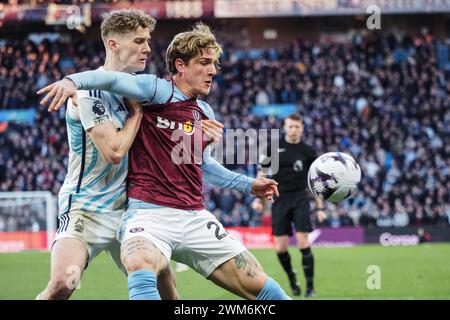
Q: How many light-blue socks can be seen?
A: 2